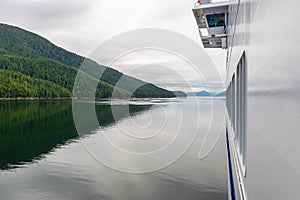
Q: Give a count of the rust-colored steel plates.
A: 0